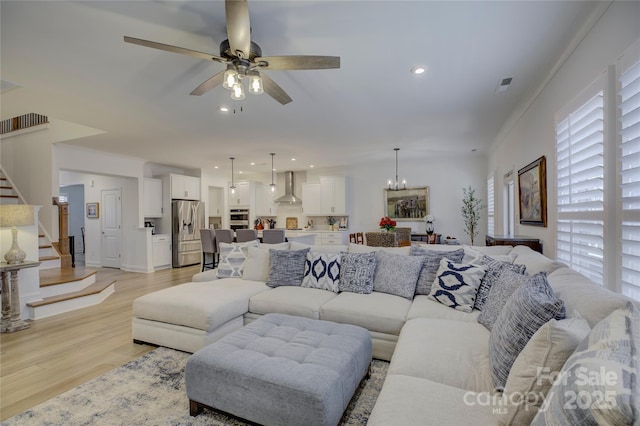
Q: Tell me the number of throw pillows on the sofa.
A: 14